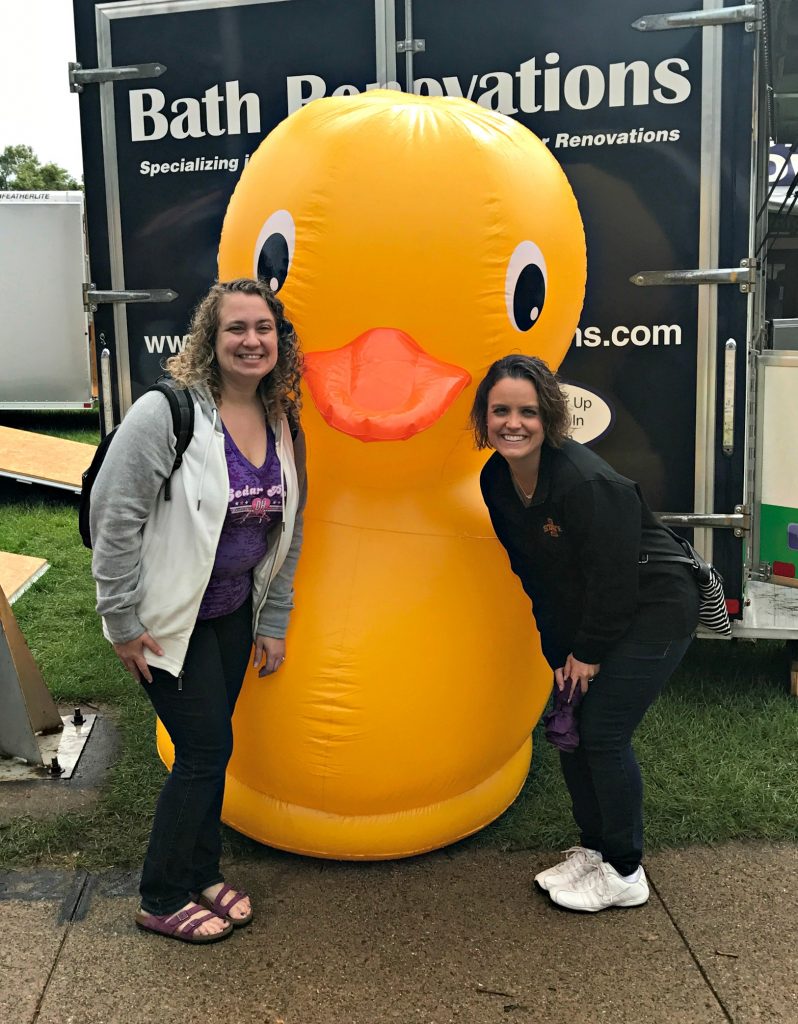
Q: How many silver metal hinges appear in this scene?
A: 5